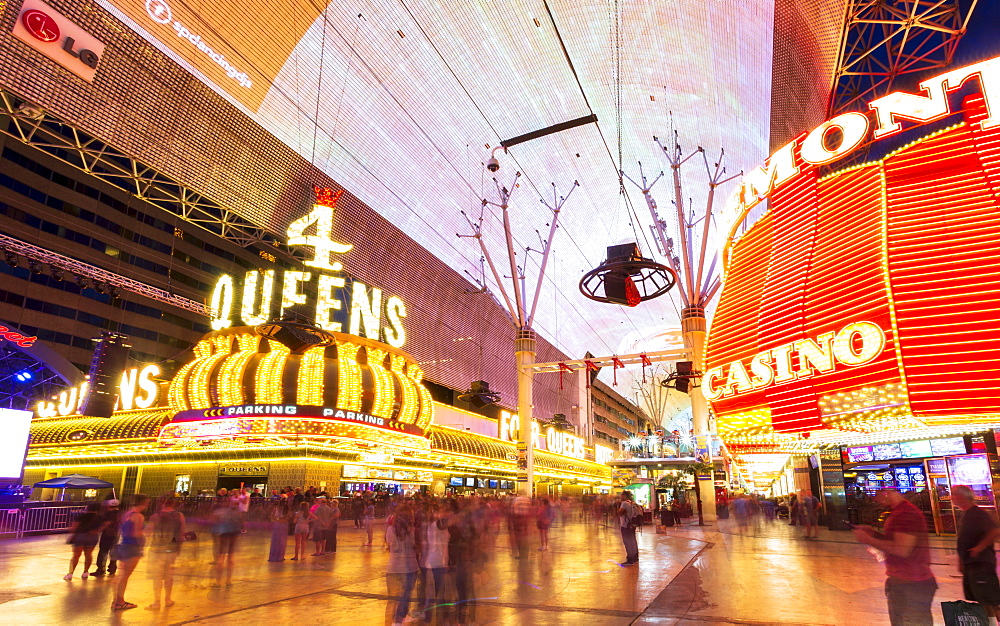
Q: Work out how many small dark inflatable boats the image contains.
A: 0